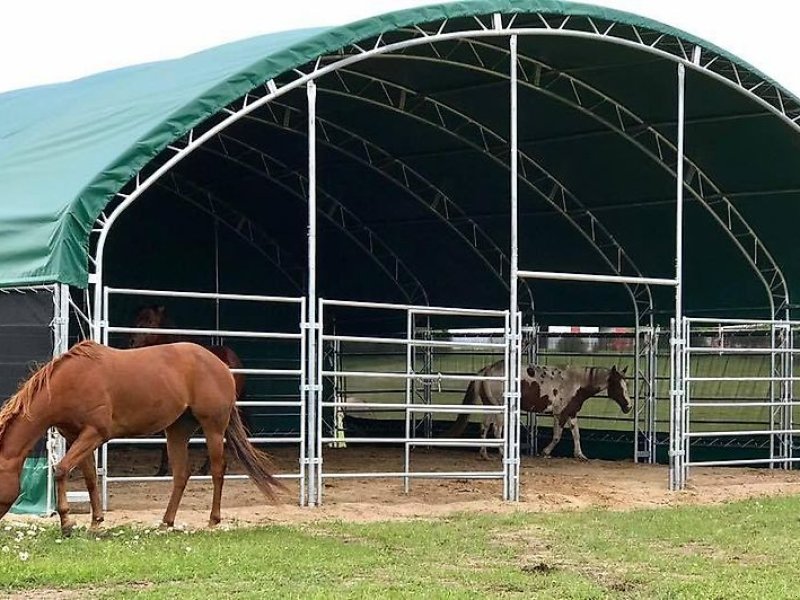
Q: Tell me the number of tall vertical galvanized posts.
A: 3